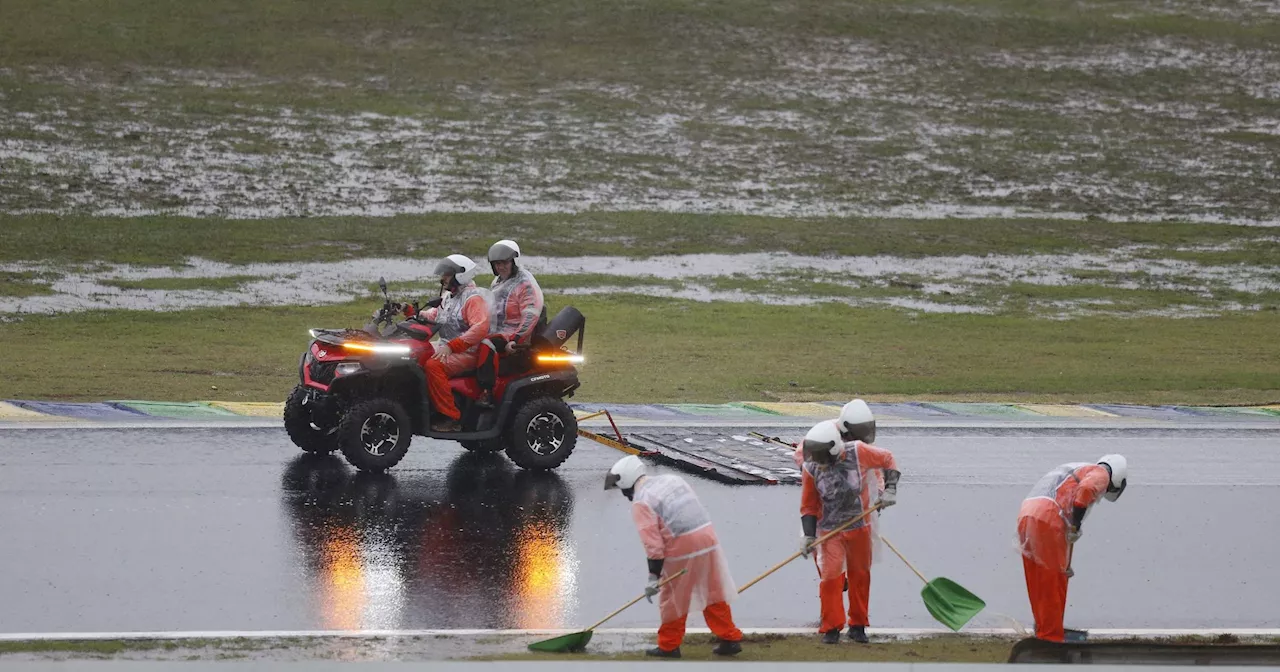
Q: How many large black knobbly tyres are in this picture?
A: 4